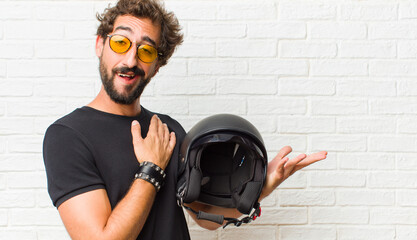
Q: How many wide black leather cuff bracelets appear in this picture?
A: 1